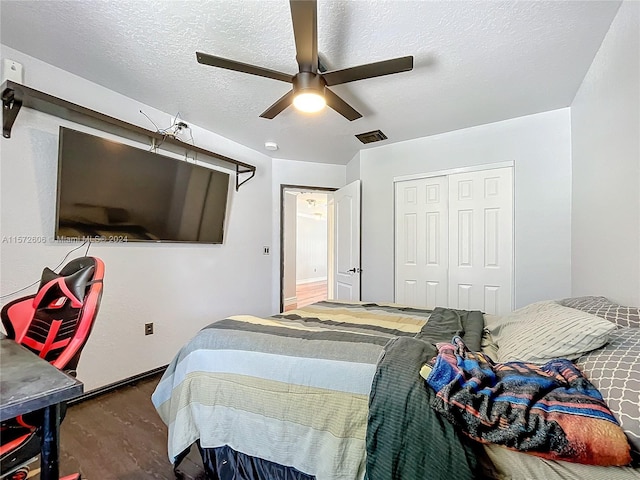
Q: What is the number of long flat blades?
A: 5